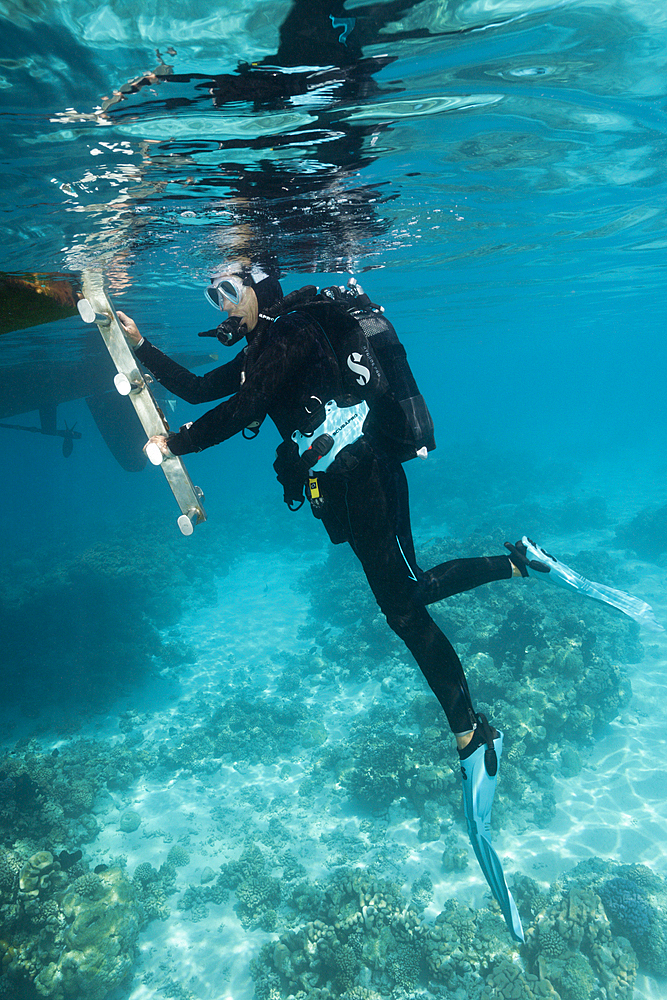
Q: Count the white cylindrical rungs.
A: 4